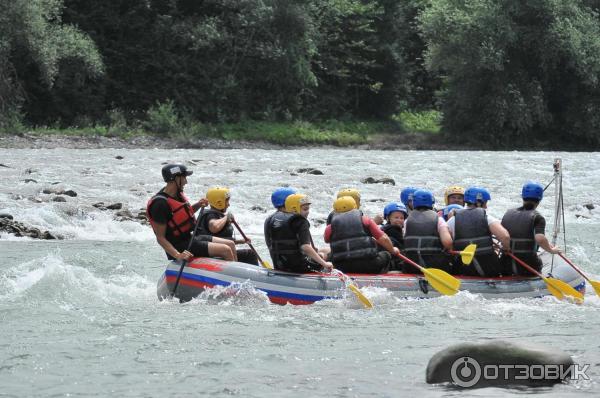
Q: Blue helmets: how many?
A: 7